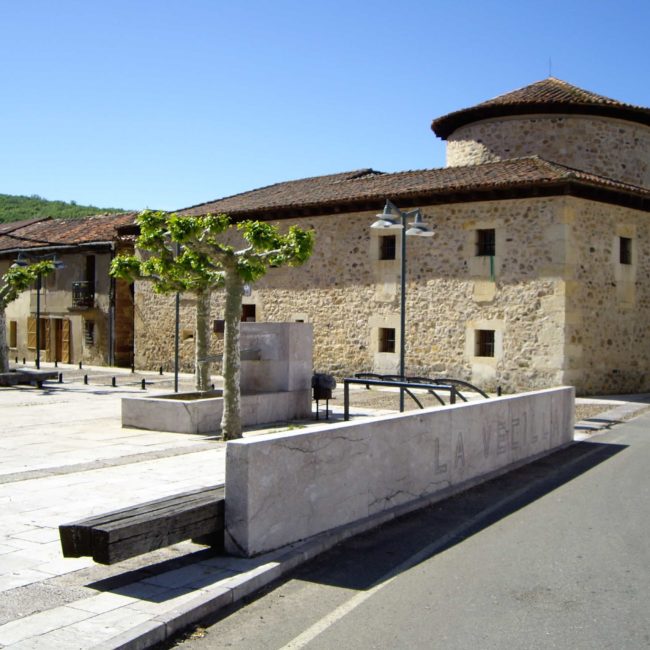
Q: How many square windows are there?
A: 5